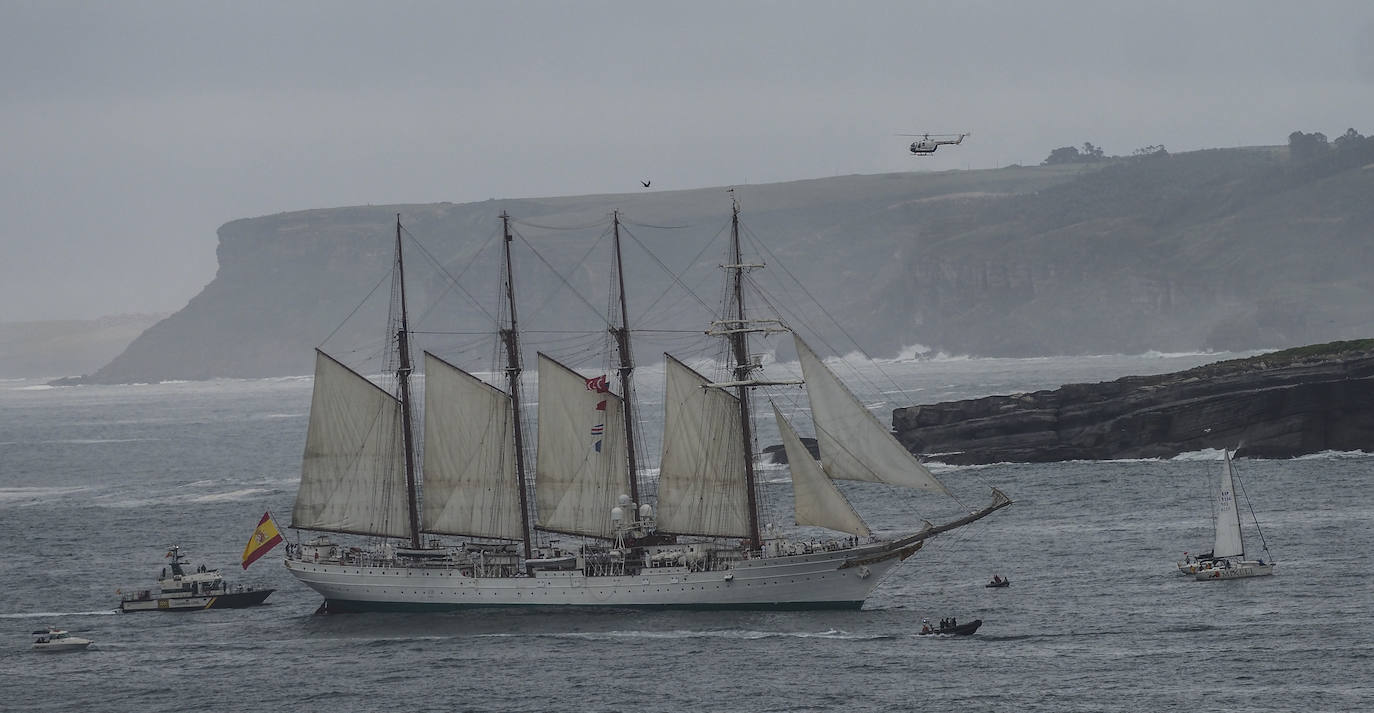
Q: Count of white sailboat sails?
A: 7